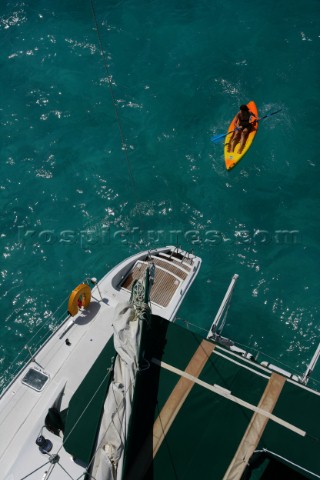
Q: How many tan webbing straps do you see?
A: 2